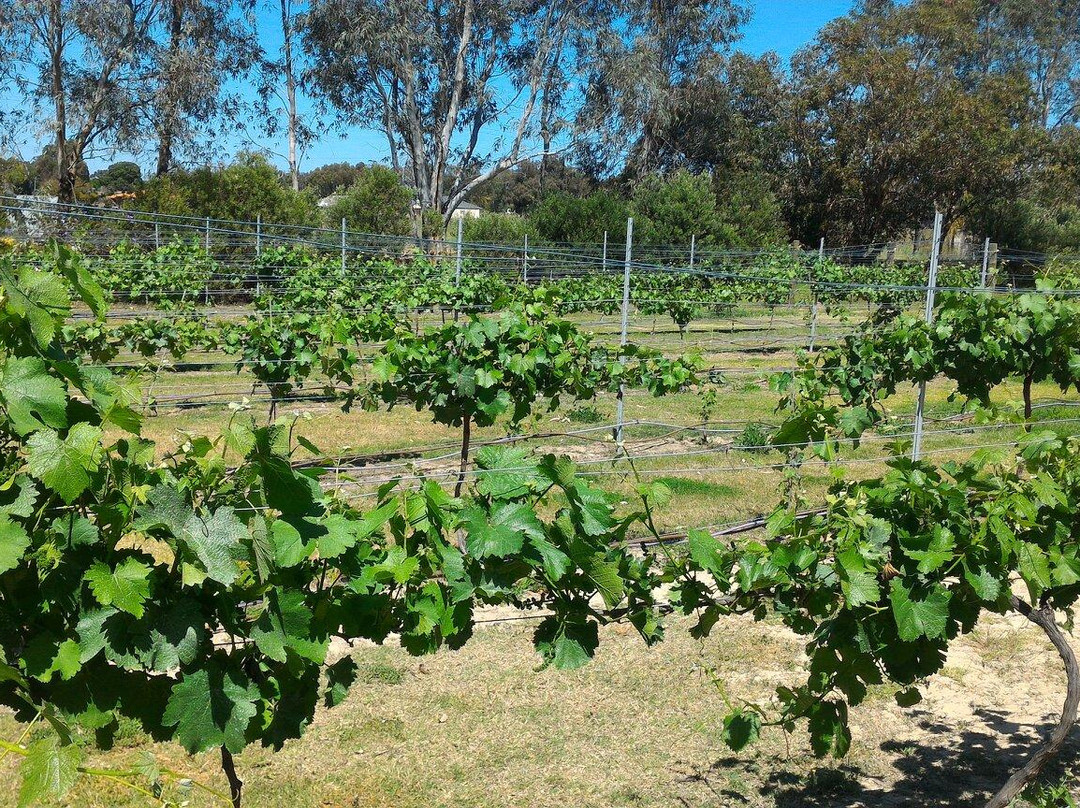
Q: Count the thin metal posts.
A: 12